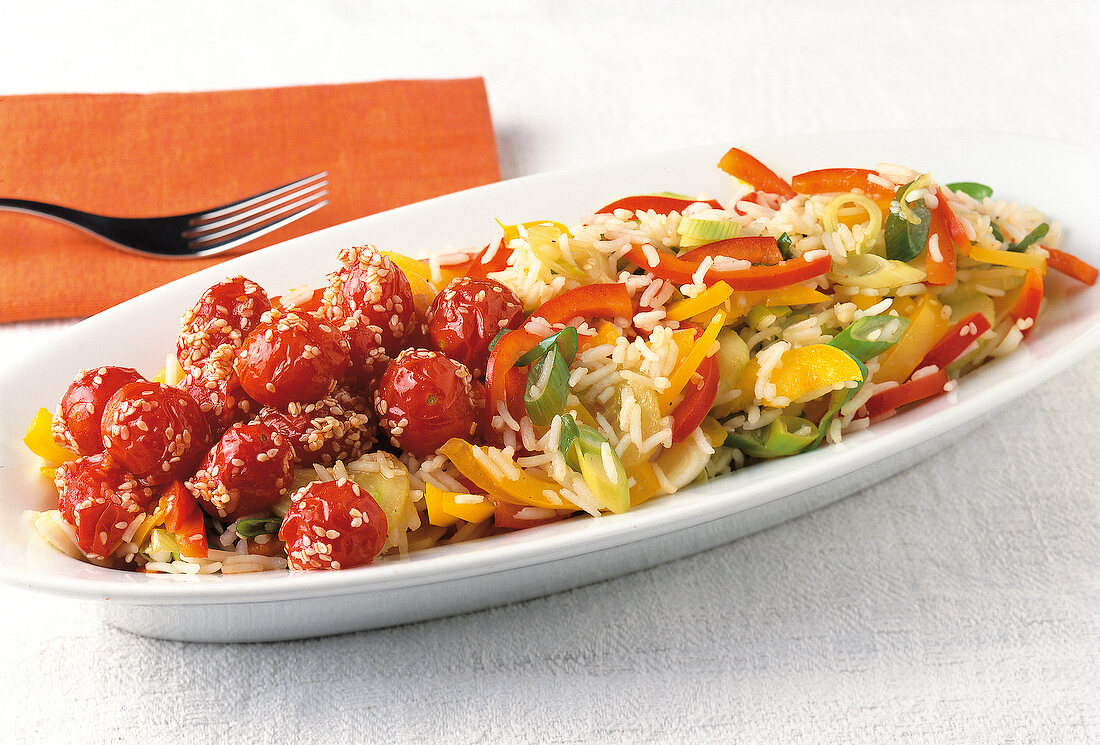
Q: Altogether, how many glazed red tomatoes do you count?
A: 13